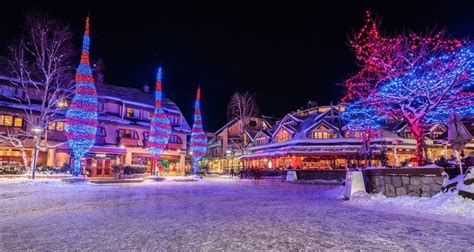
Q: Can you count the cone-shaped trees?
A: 3